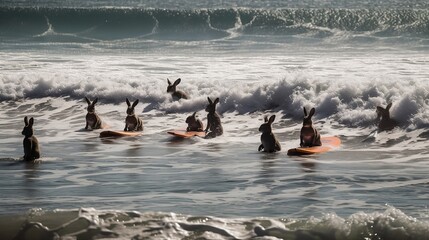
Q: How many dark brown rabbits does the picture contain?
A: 9